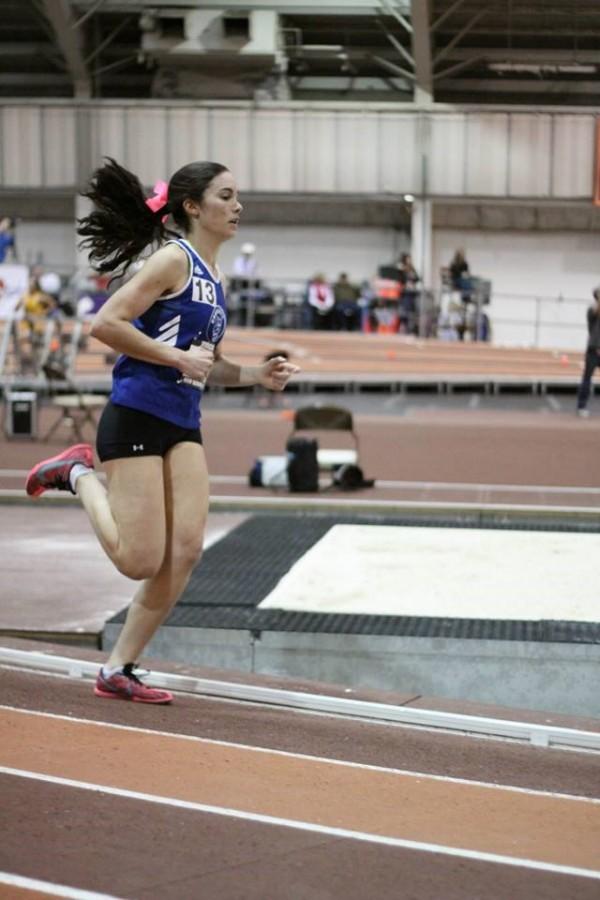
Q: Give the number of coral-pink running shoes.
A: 2